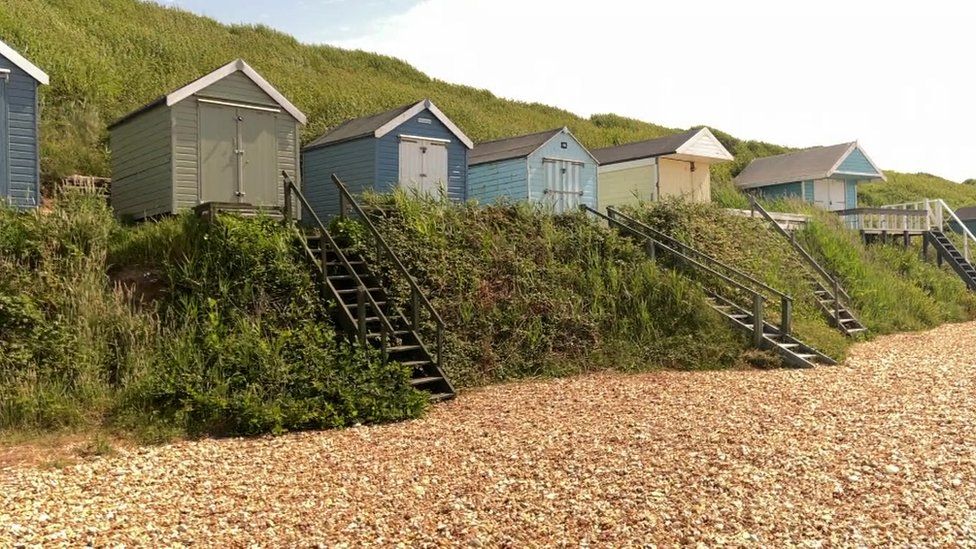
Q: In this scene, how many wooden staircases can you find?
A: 4